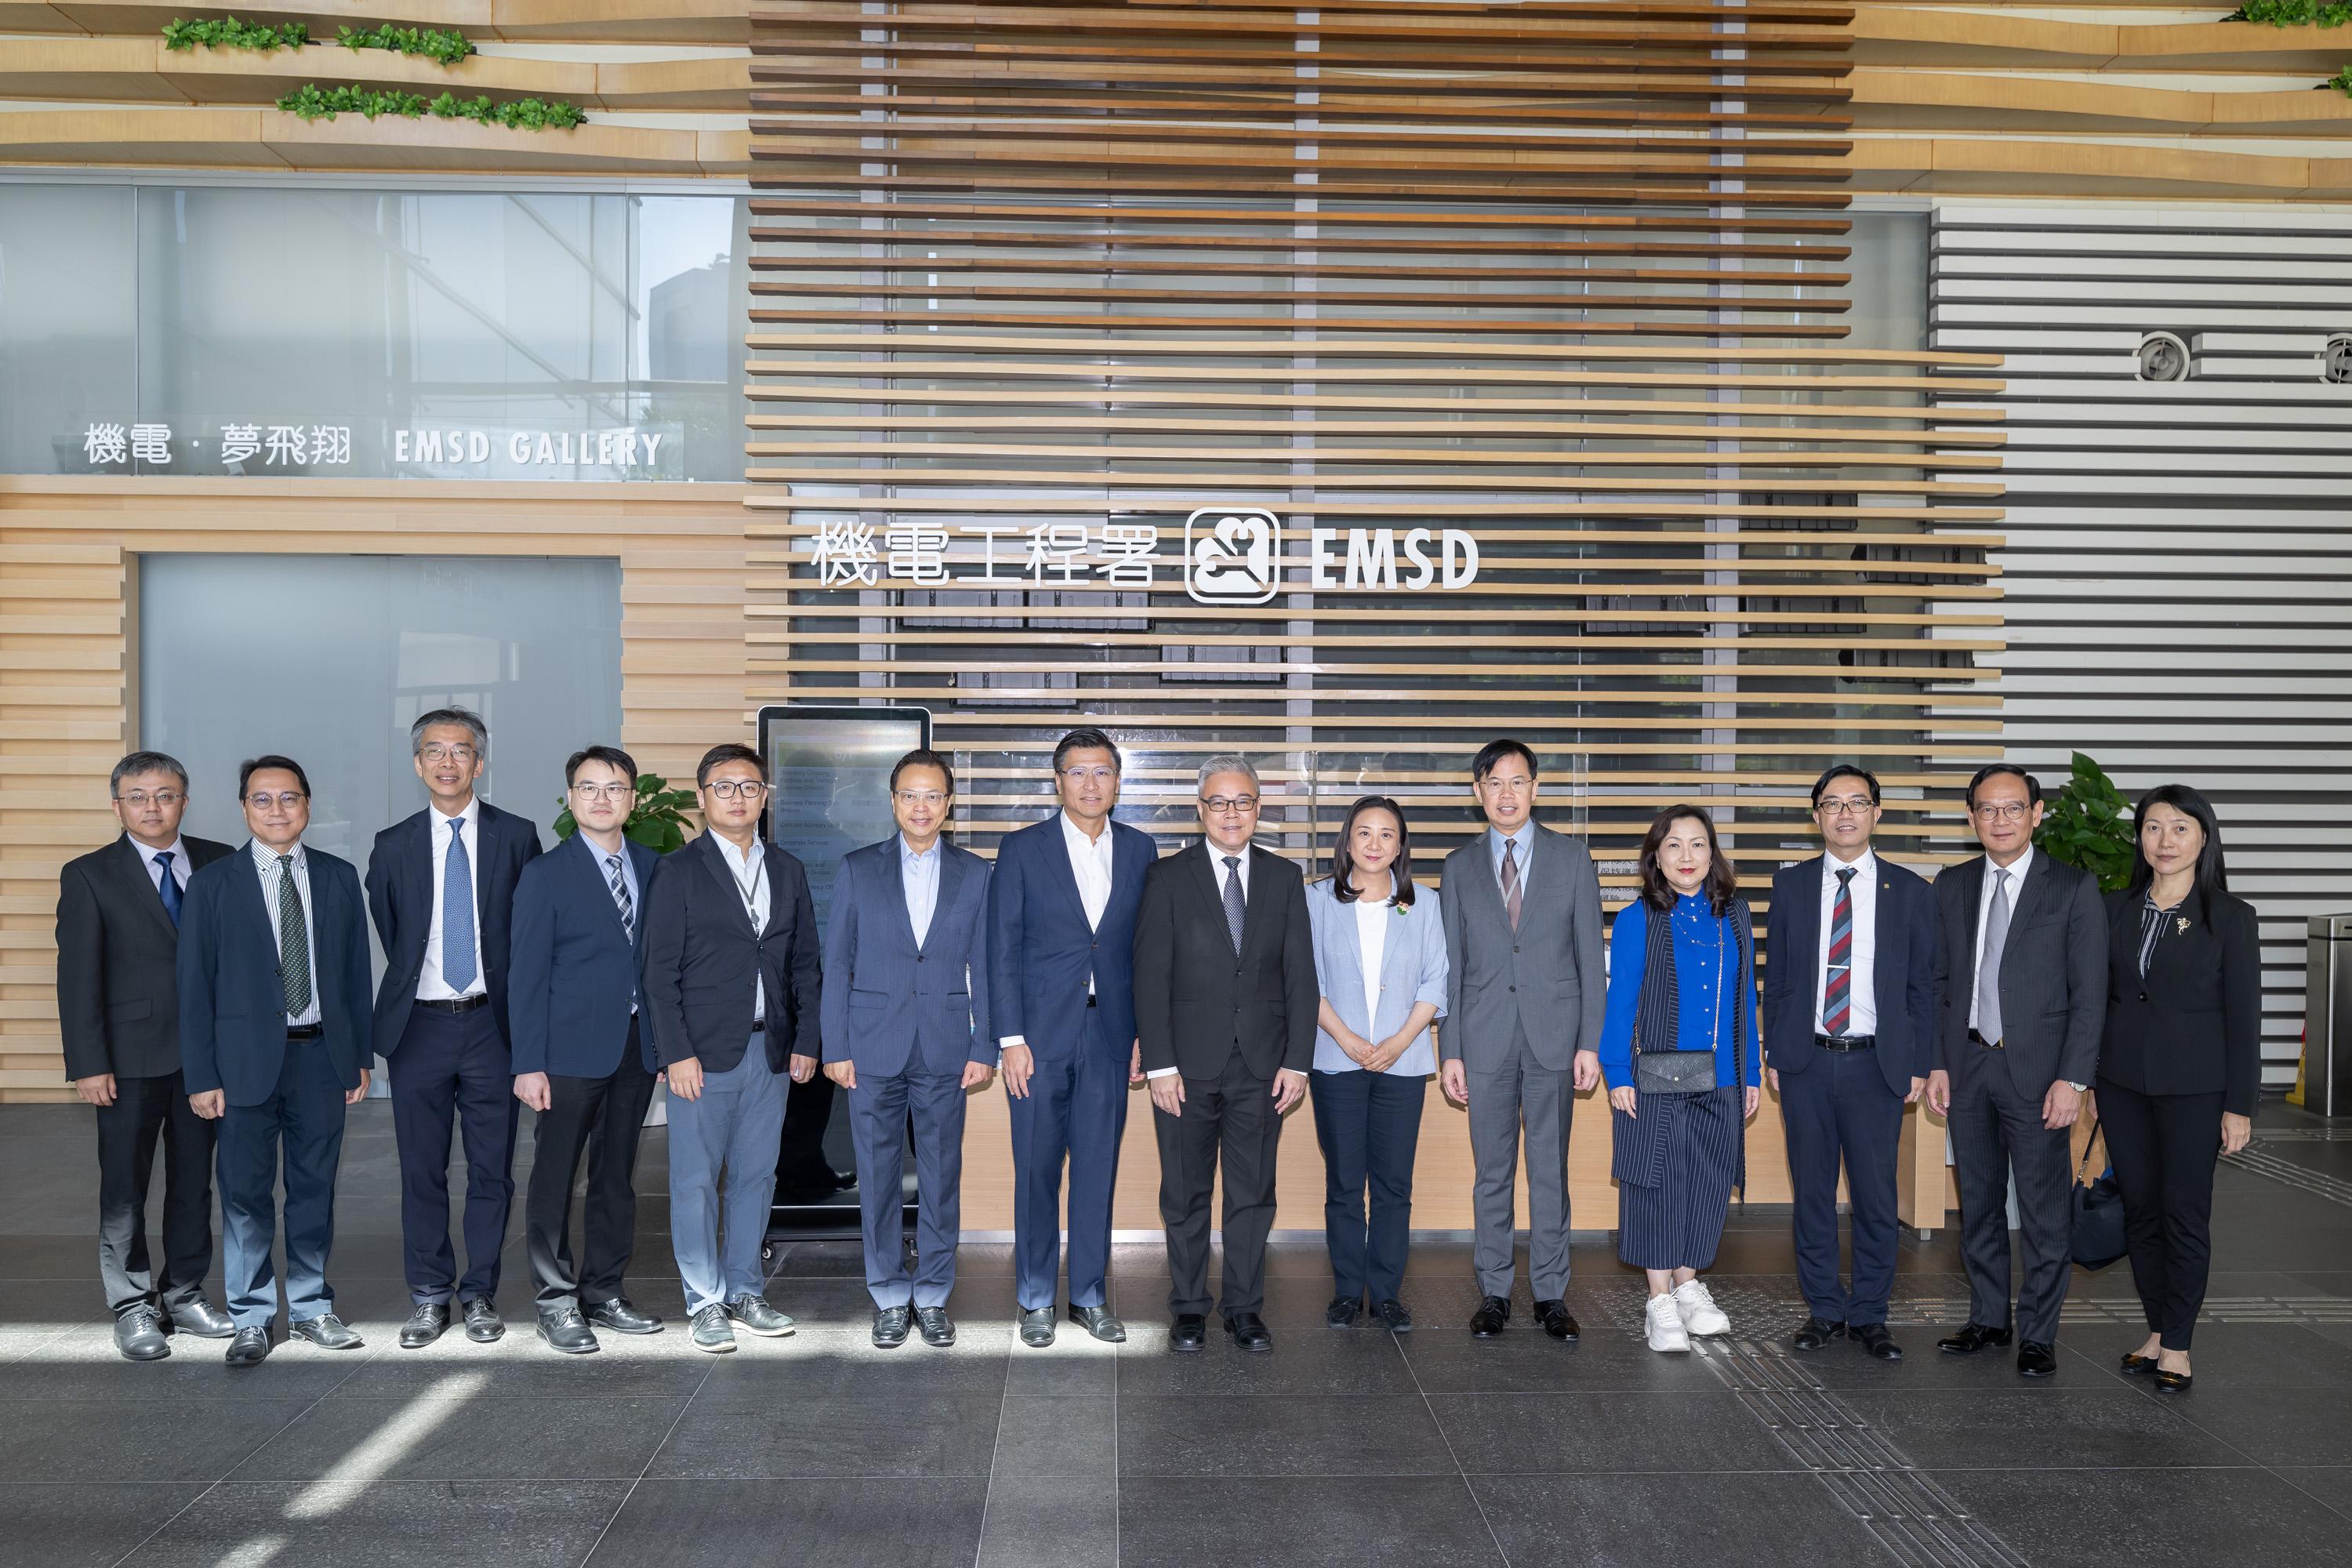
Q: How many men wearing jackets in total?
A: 11